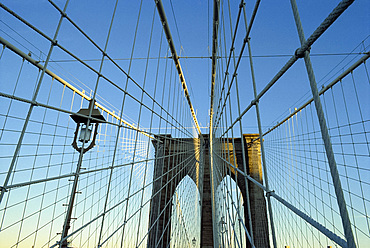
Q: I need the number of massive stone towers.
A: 1